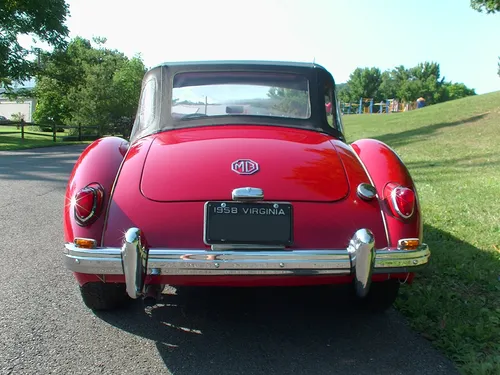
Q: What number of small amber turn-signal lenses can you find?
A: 2